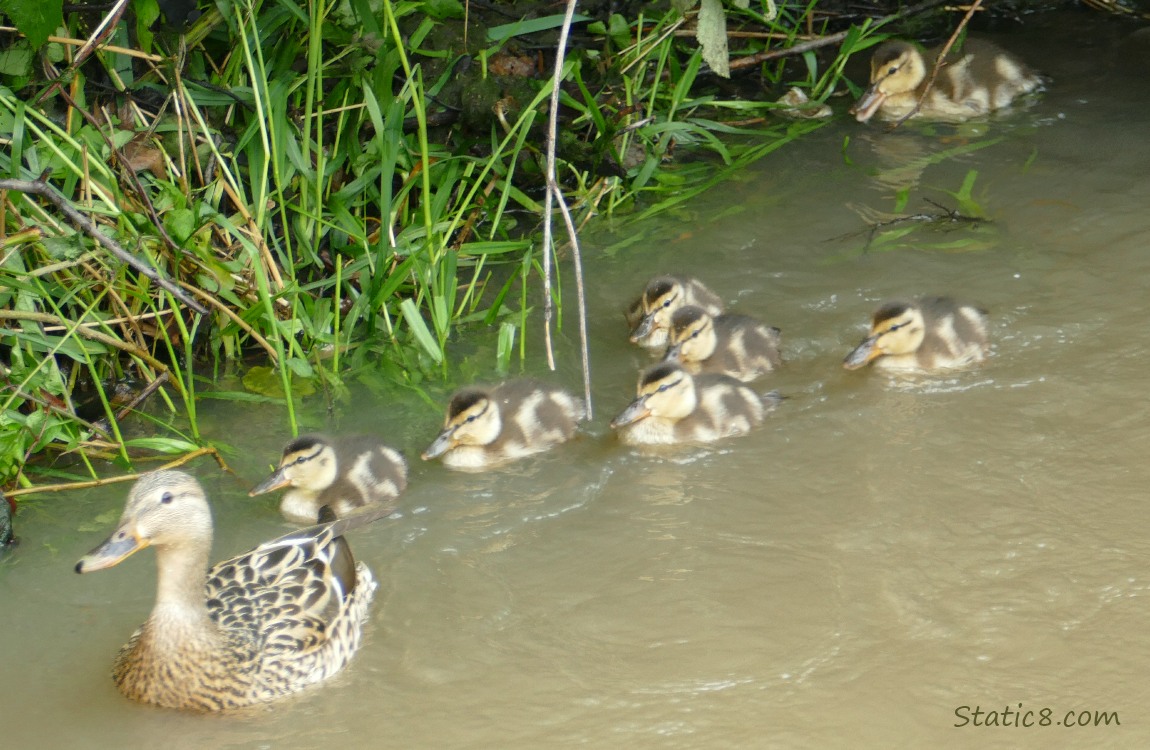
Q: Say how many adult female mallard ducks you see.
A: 1